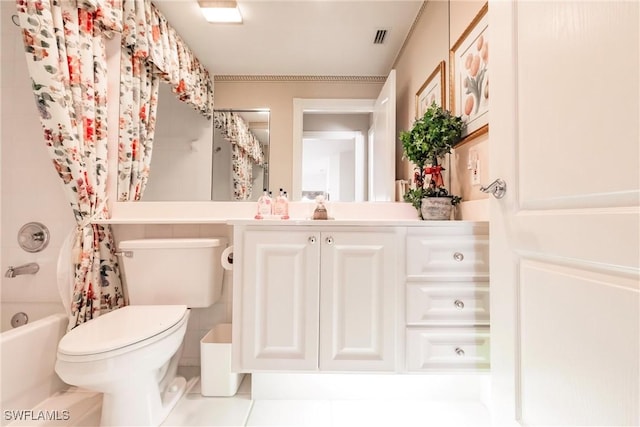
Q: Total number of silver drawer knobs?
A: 3